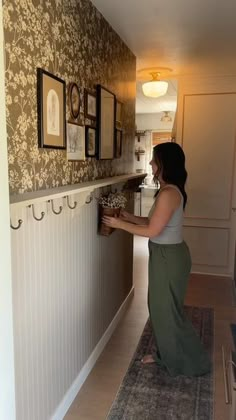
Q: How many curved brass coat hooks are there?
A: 5